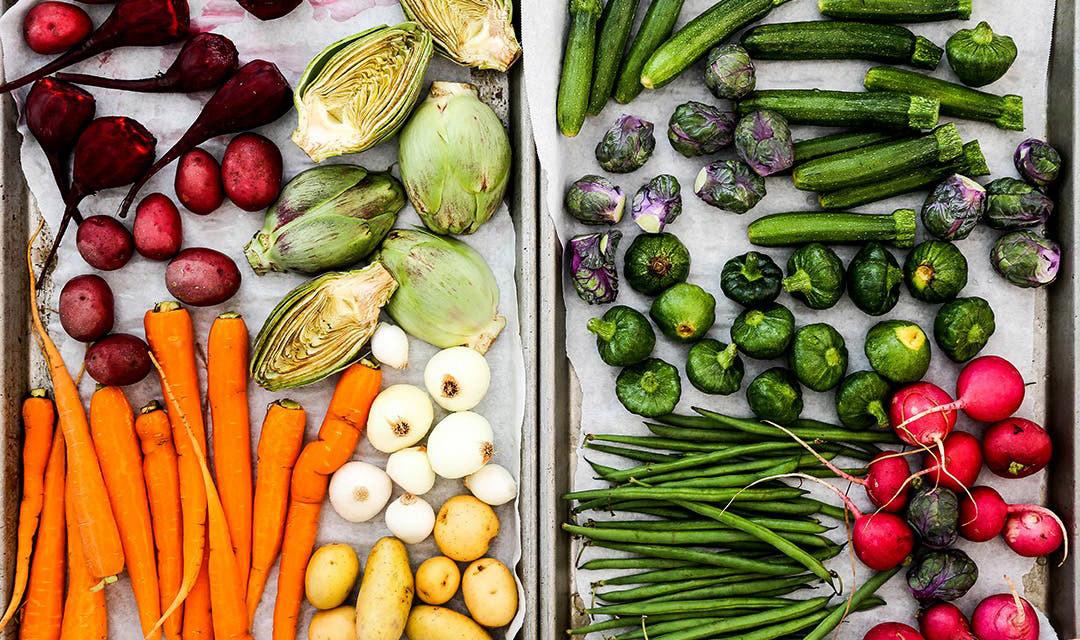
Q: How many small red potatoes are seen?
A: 8